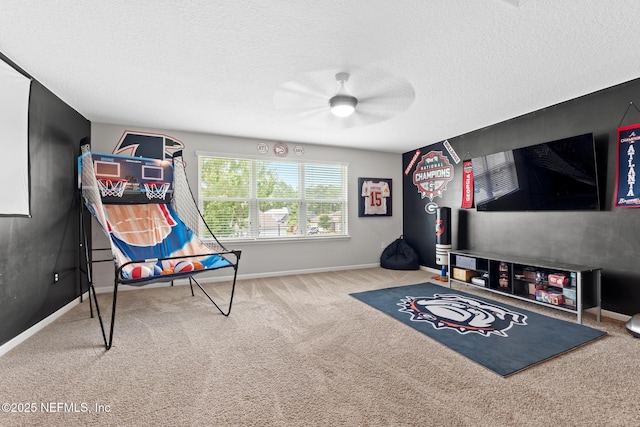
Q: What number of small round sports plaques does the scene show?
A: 3